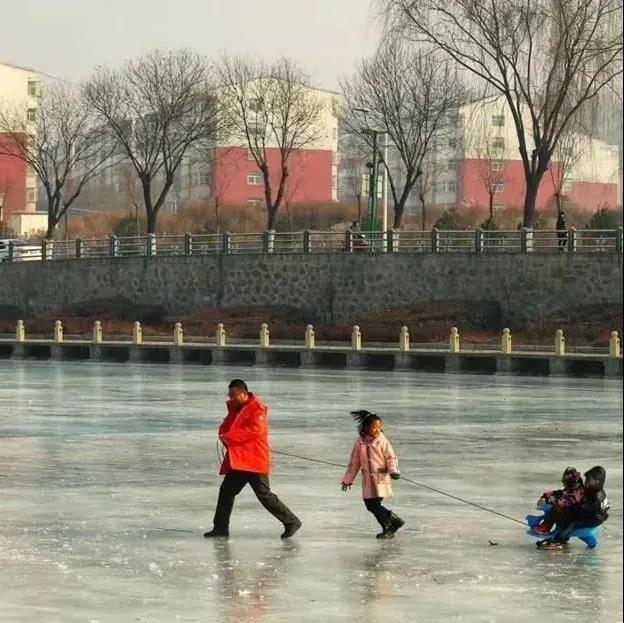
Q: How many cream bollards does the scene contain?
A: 14